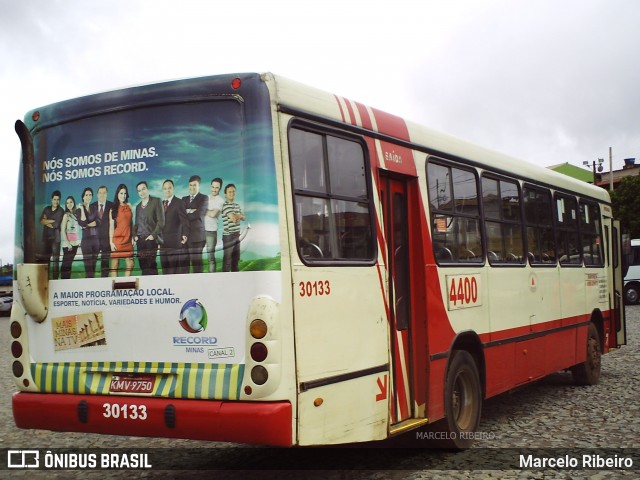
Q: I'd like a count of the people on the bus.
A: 10